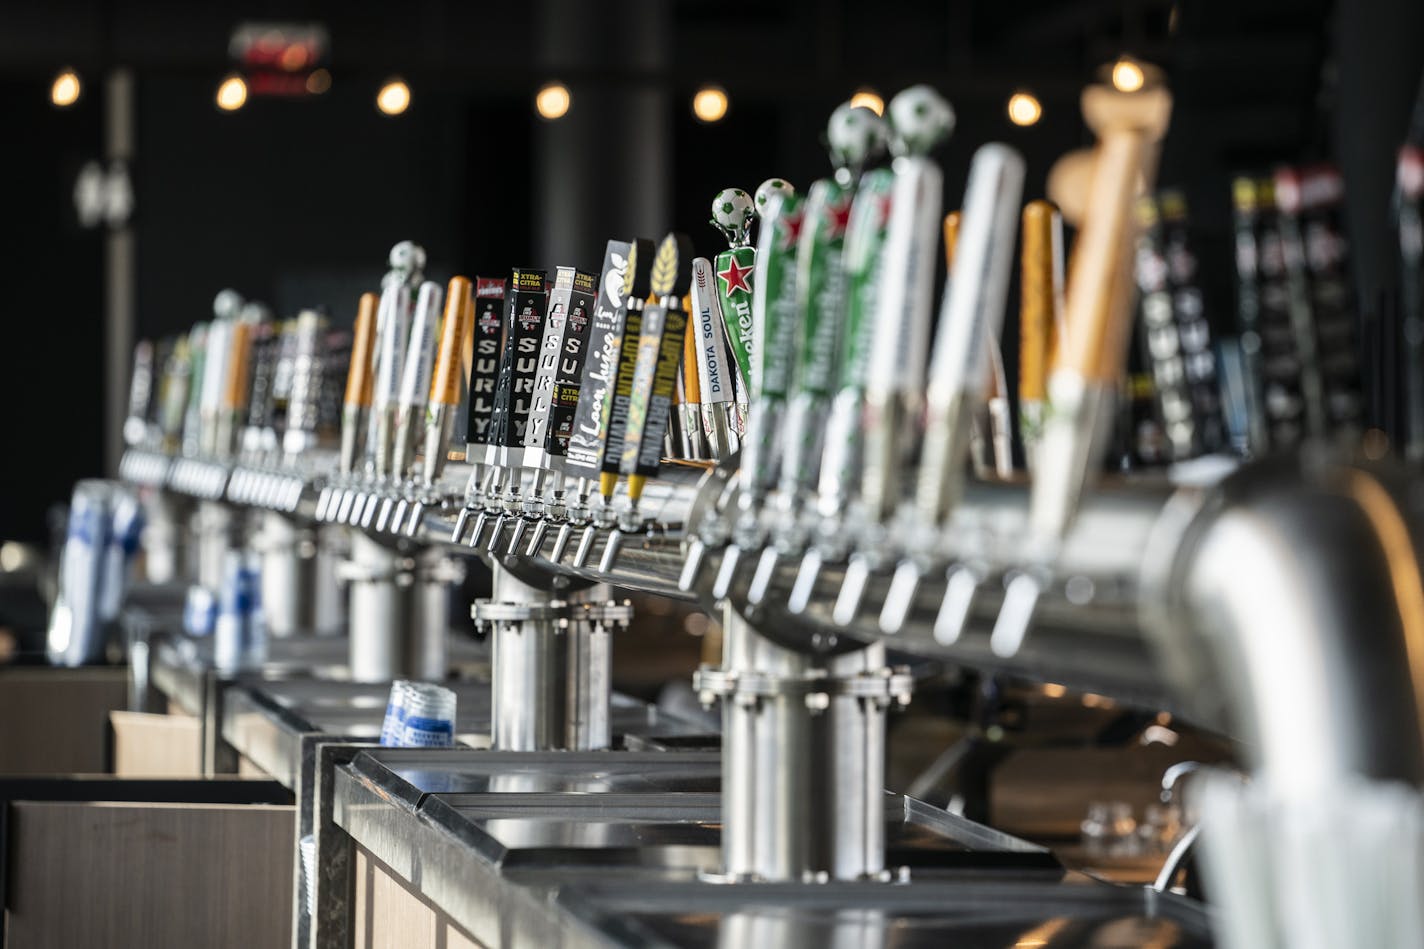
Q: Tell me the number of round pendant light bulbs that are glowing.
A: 8